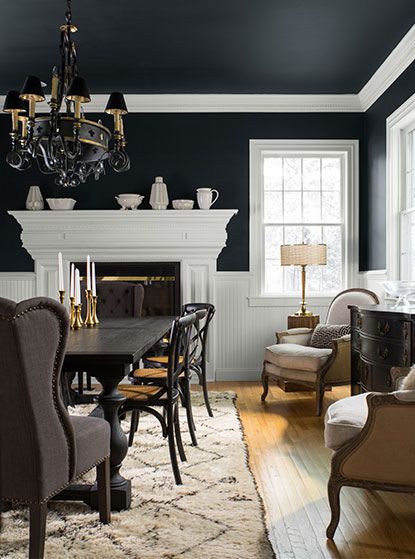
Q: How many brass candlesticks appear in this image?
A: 6